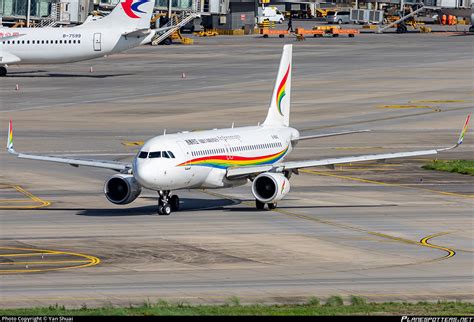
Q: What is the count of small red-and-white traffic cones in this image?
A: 3